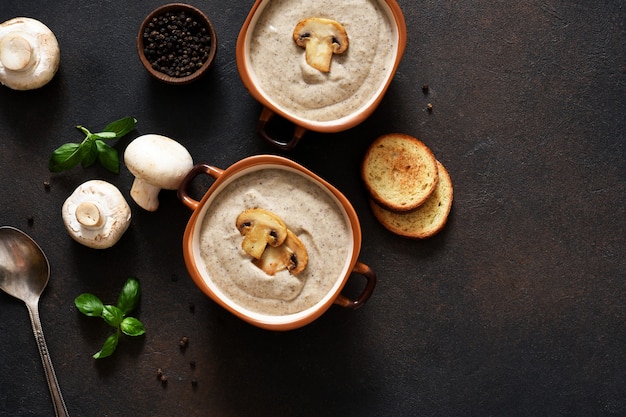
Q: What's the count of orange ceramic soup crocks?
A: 2